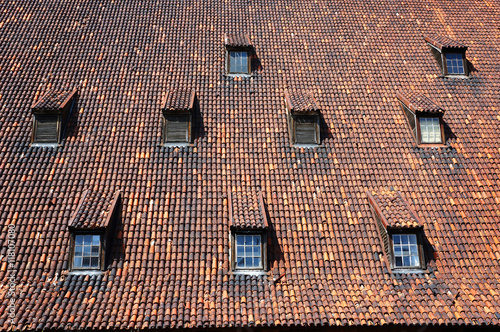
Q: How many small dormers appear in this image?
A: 9